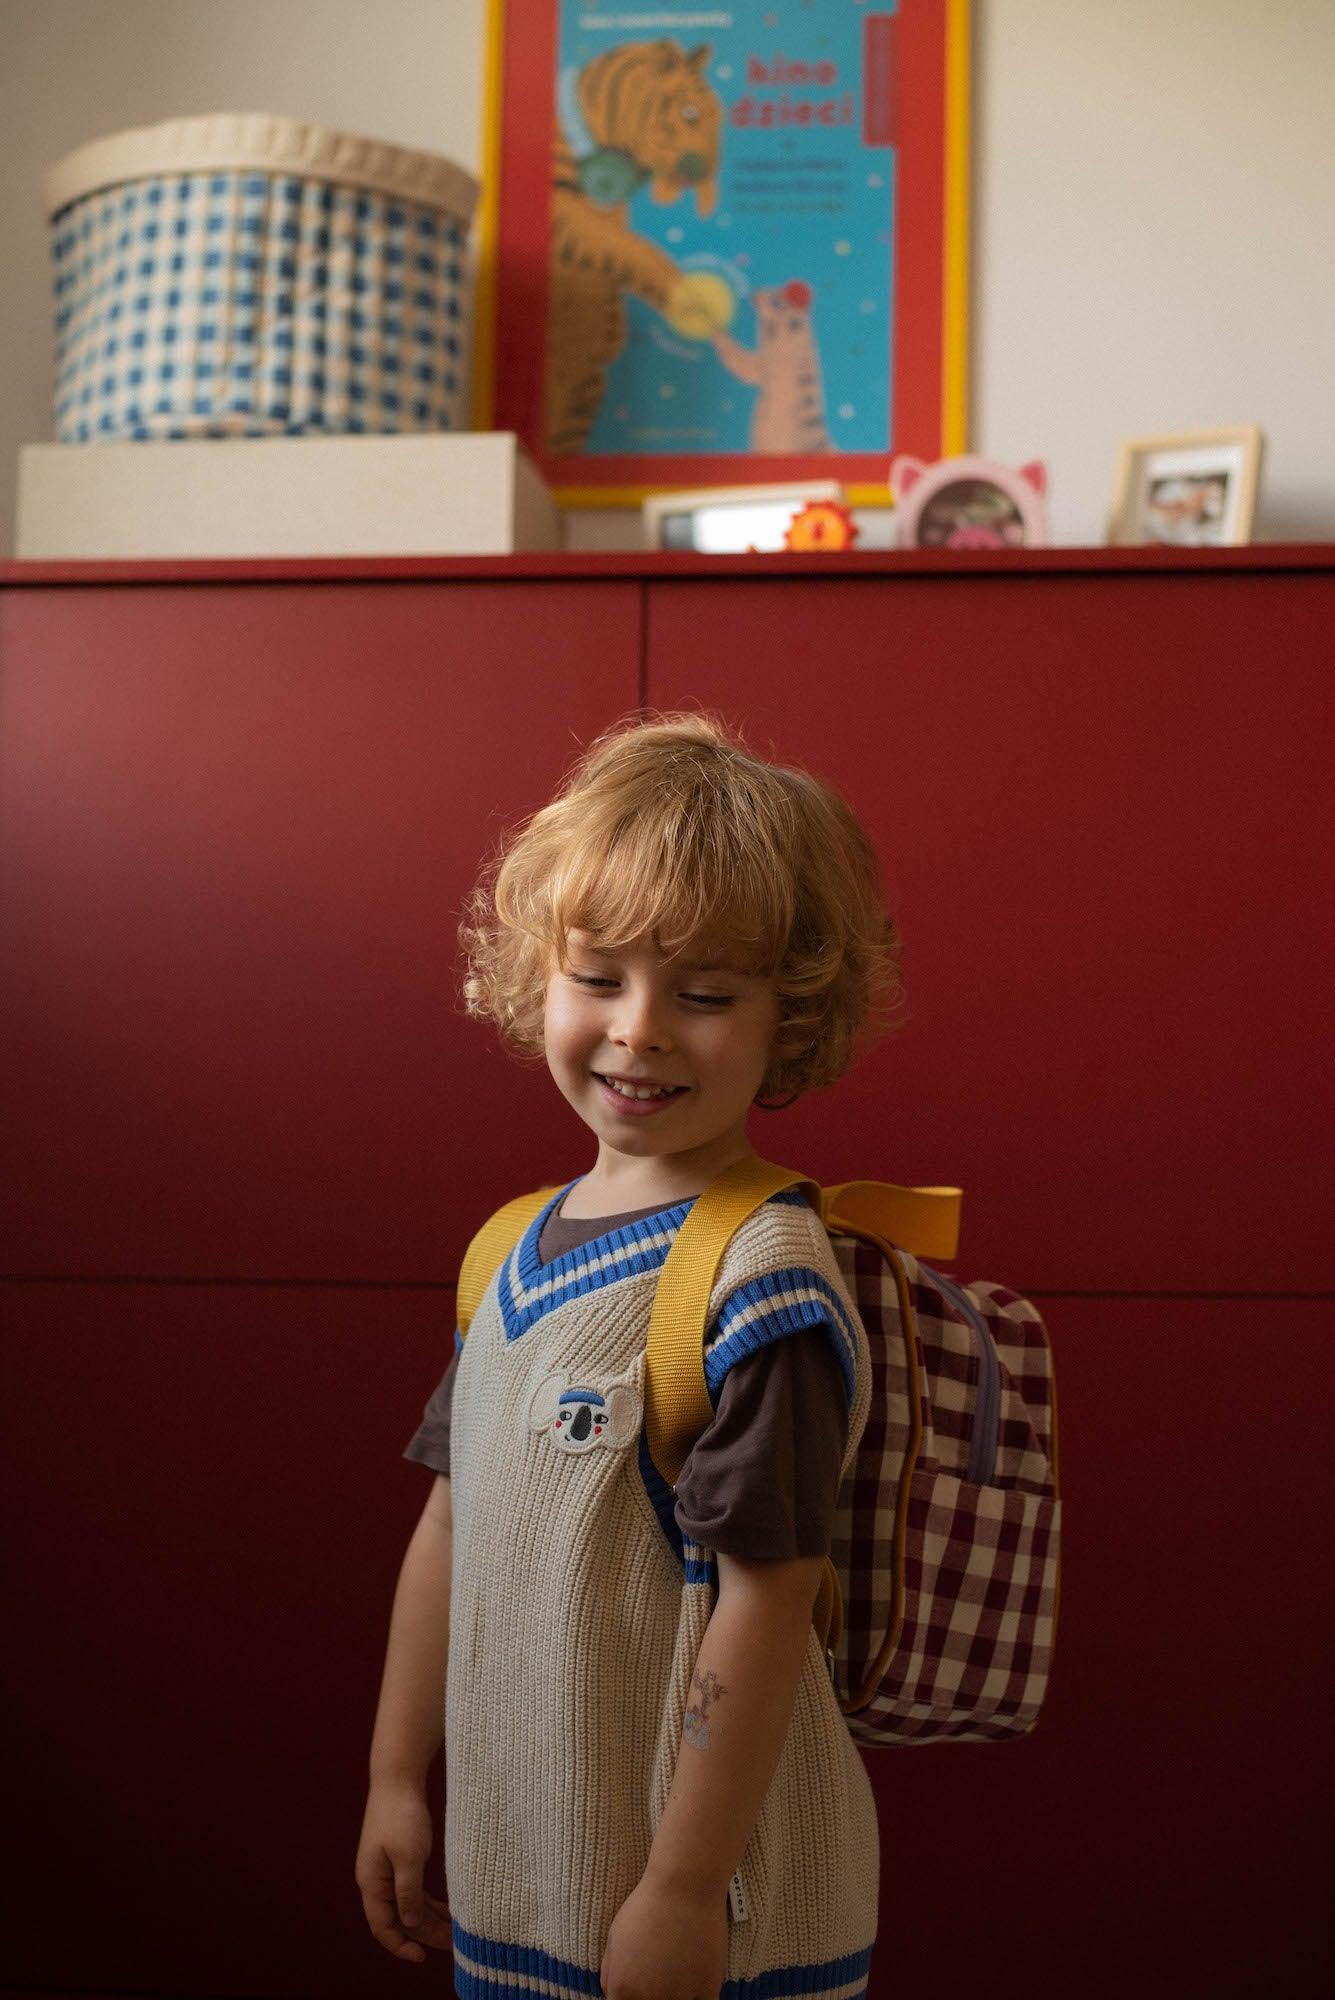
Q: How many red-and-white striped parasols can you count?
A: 0